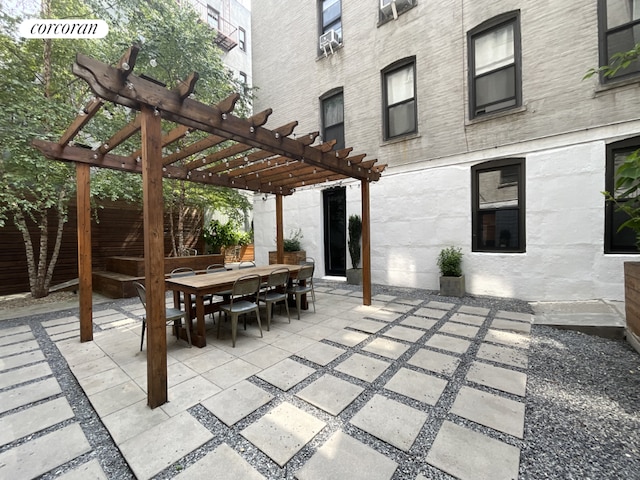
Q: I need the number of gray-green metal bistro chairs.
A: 8